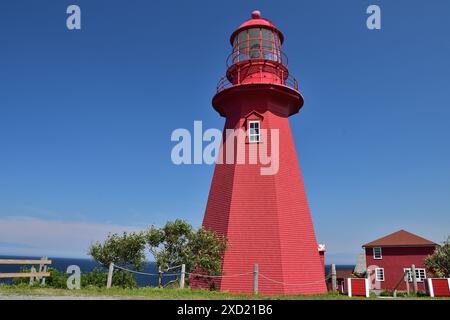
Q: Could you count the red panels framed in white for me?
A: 2